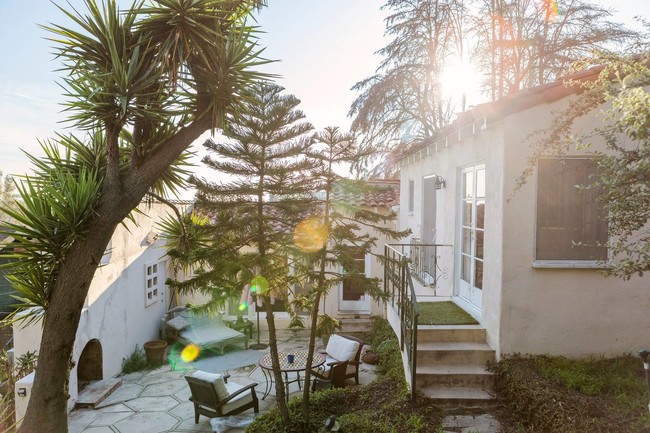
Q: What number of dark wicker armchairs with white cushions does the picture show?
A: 2